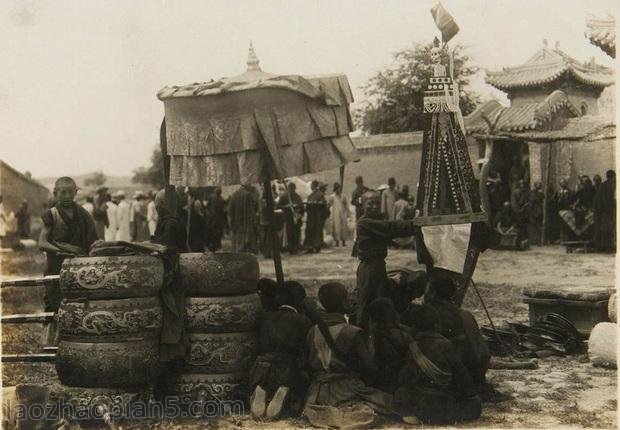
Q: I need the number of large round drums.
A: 8